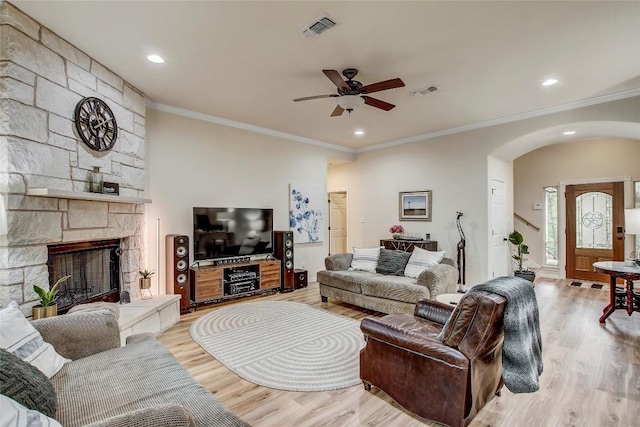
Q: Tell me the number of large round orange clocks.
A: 0